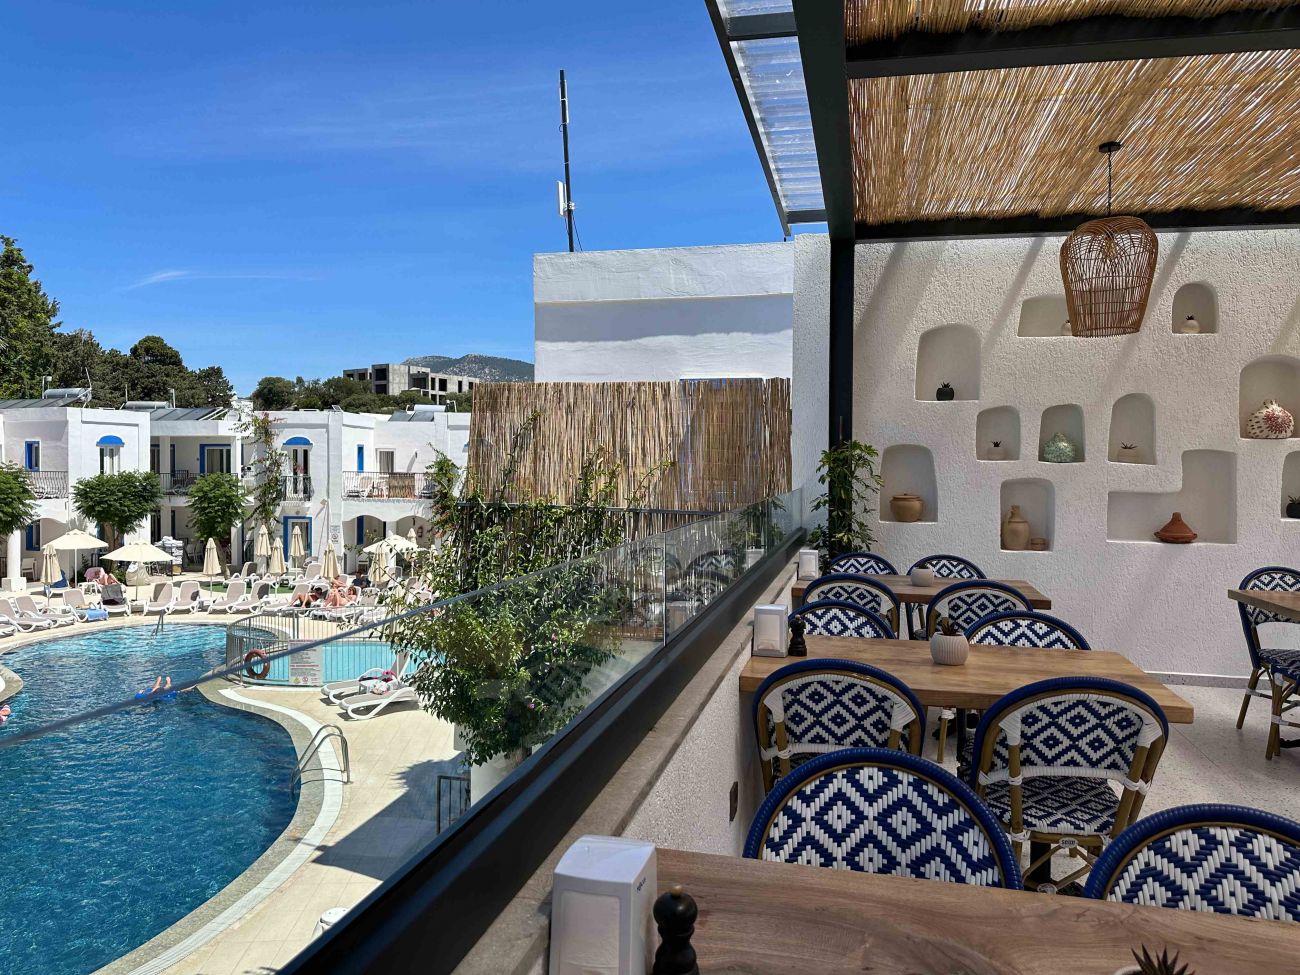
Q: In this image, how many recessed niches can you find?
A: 11